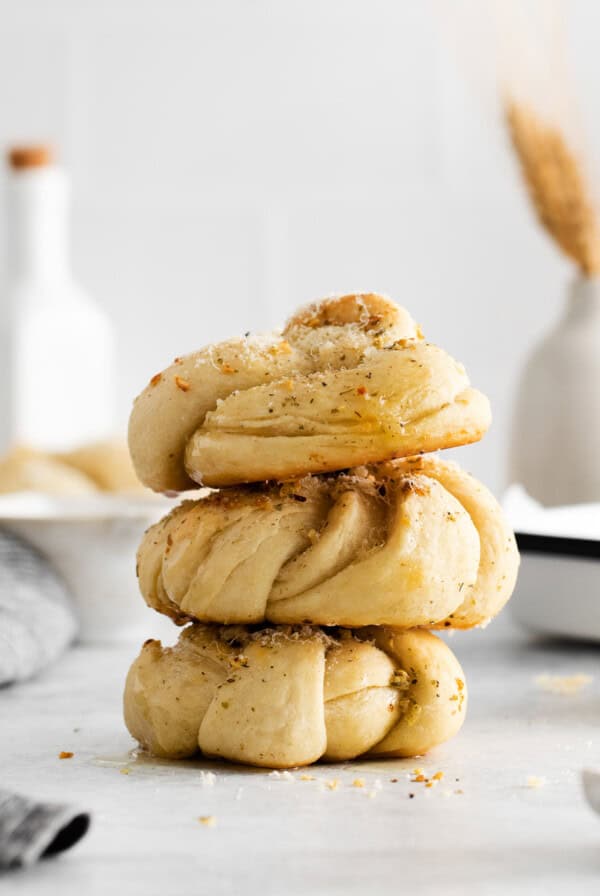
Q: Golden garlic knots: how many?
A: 3